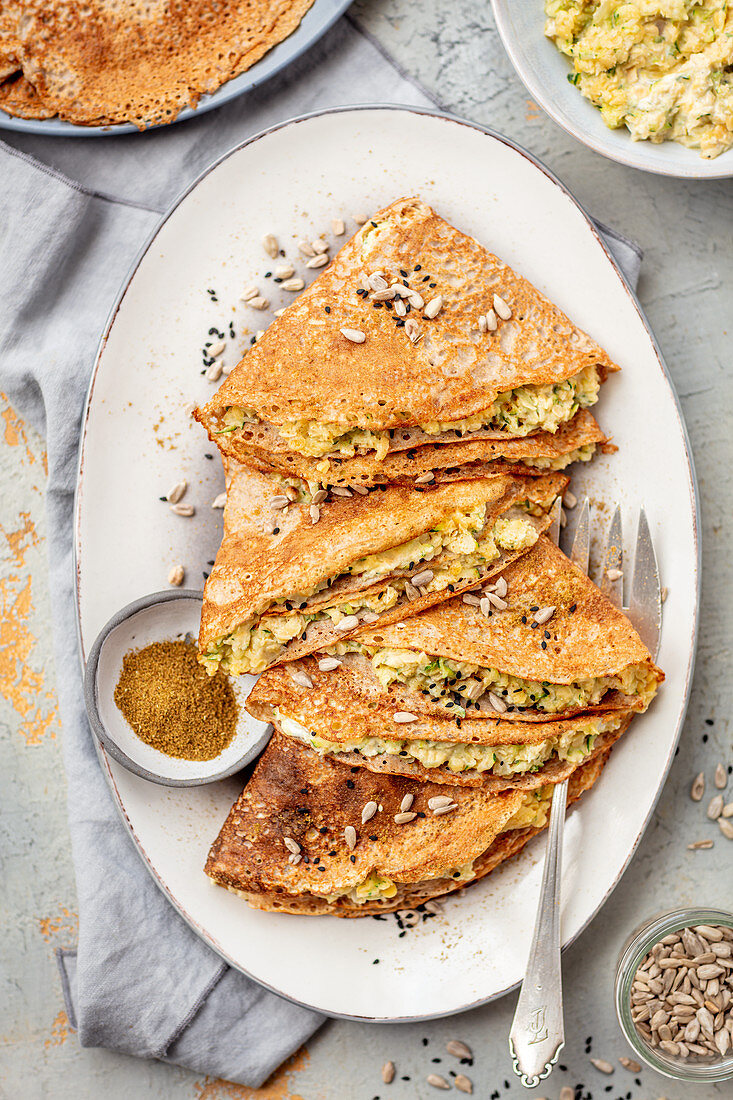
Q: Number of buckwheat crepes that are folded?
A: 4